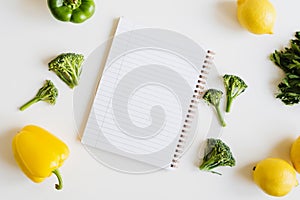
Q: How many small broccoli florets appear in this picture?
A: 5